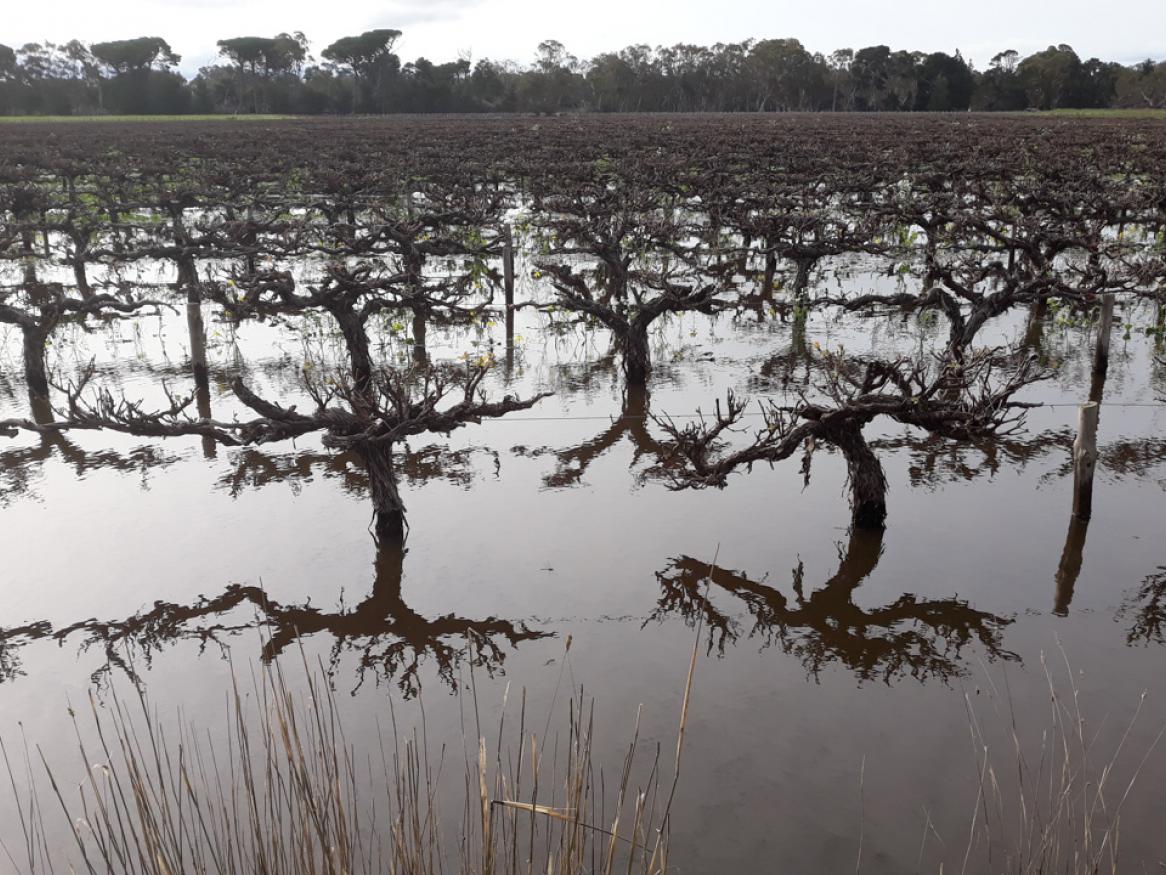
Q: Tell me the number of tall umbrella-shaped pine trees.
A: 3